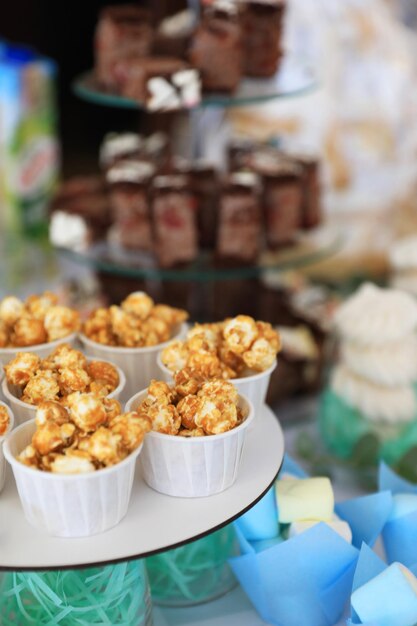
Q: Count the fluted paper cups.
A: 7